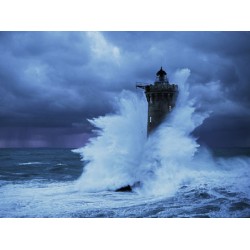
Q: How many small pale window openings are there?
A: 2